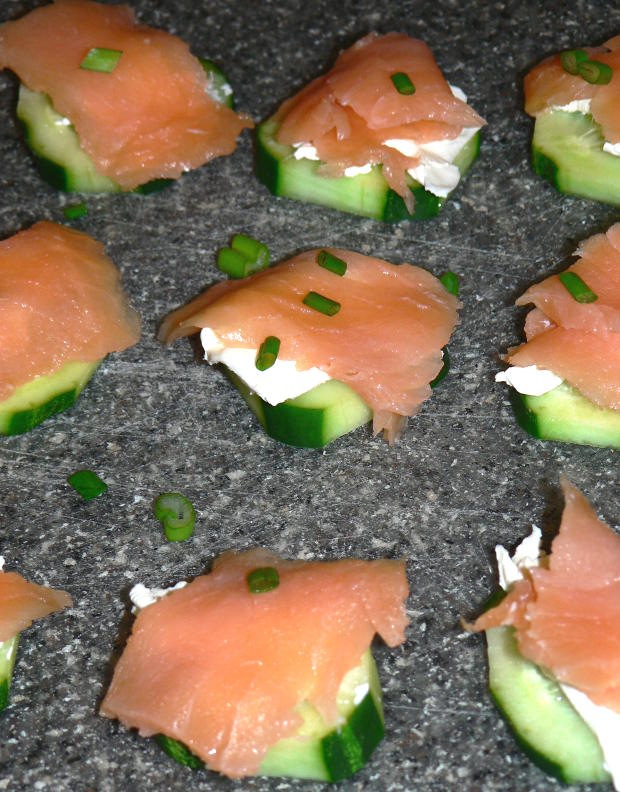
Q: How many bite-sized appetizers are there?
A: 9